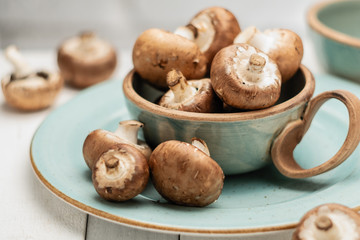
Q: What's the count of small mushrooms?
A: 11